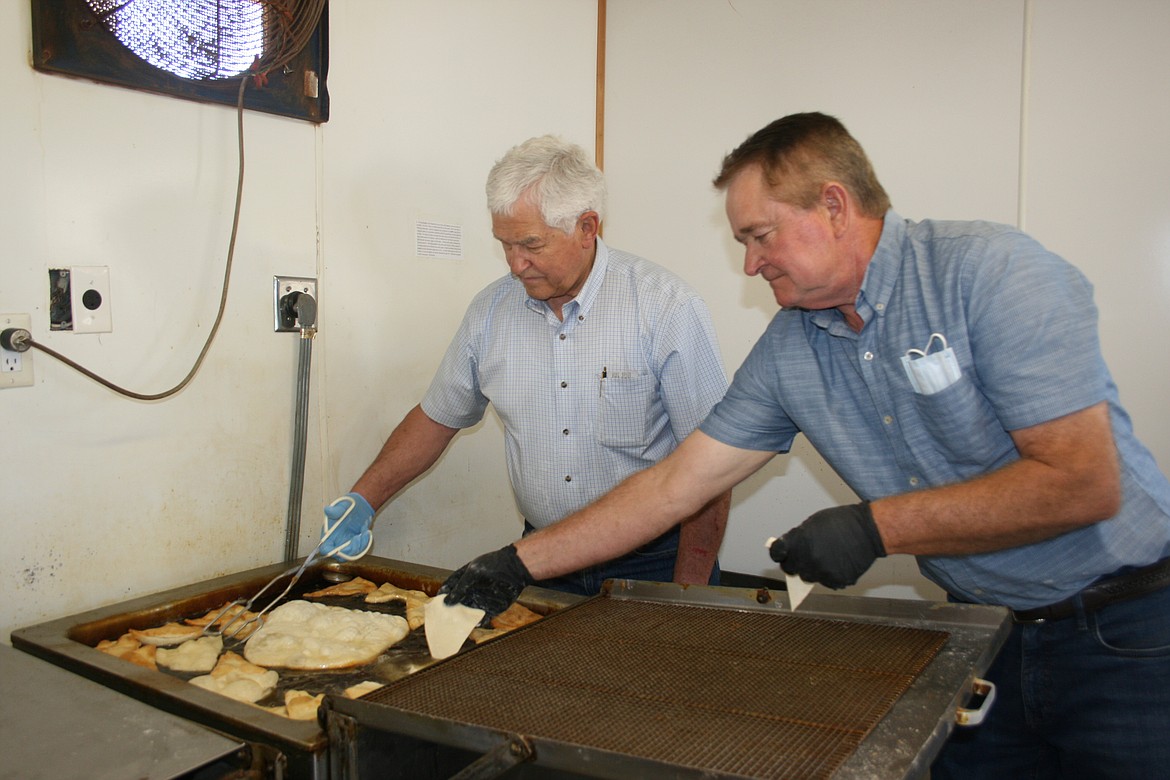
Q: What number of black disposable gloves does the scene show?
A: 2